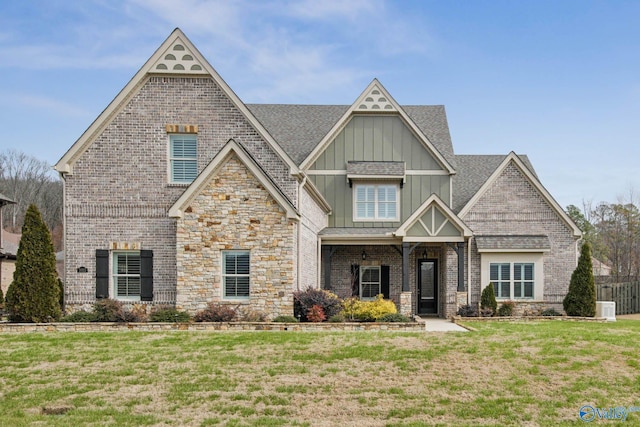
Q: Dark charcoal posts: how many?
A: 3